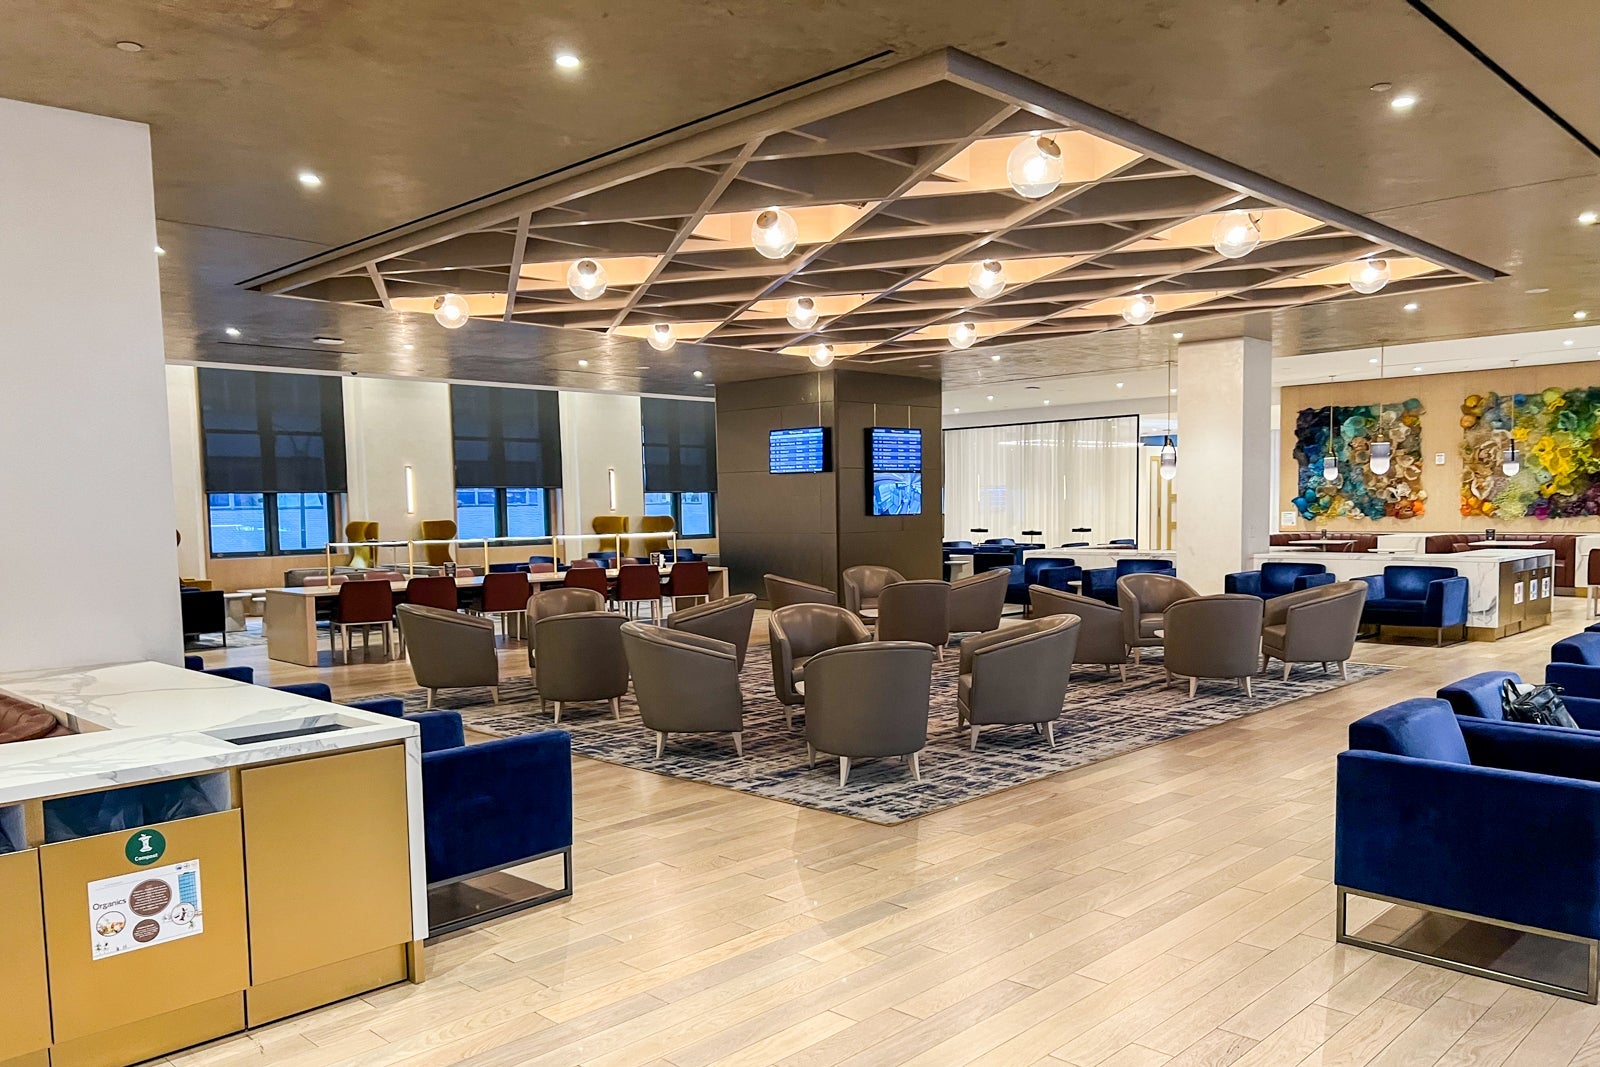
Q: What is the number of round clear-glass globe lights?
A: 12